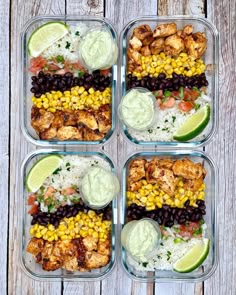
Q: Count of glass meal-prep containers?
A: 4